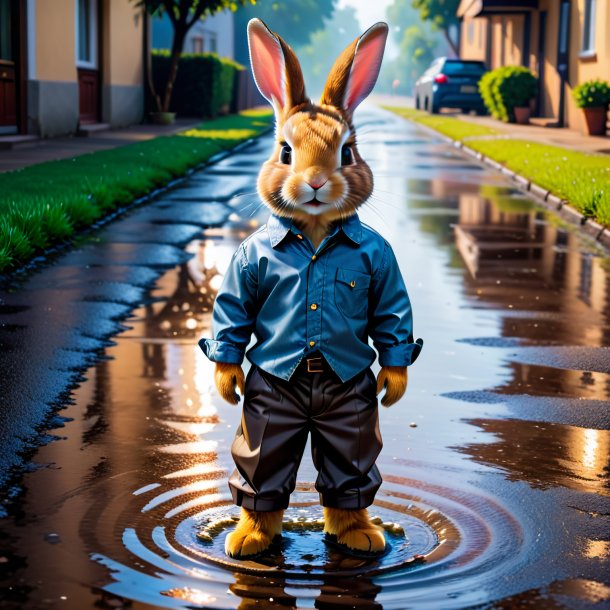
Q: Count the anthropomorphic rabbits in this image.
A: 1